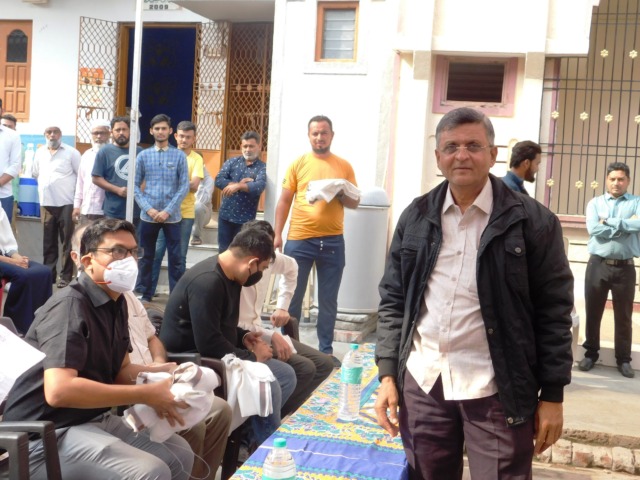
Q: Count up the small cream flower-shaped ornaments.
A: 9